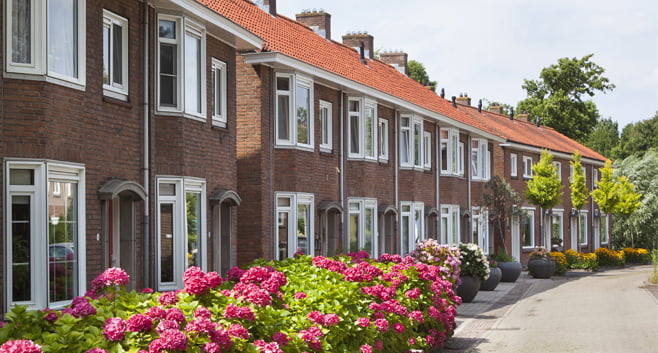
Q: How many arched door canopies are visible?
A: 6